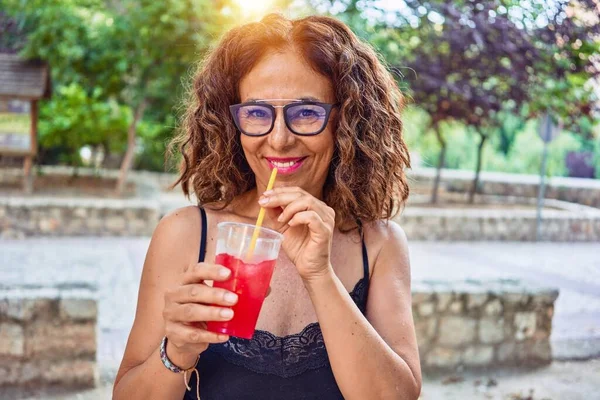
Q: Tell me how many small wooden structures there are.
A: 1